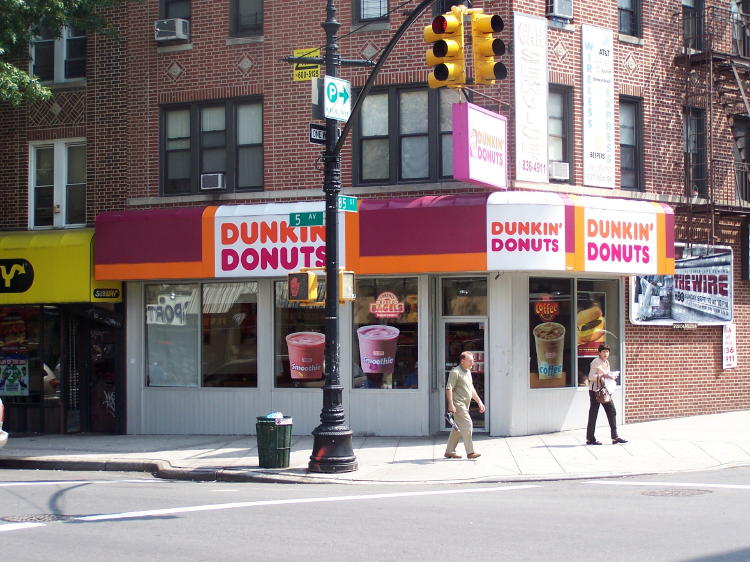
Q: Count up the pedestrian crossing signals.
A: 2